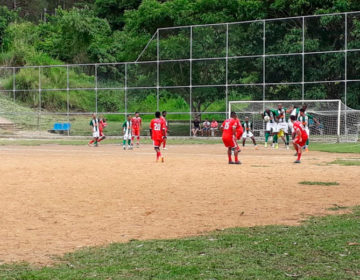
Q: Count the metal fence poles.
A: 11